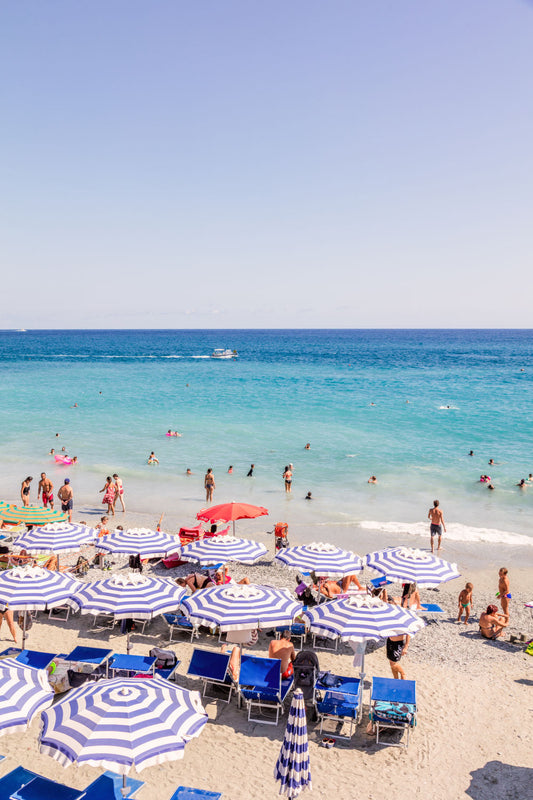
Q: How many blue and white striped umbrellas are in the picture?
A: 12